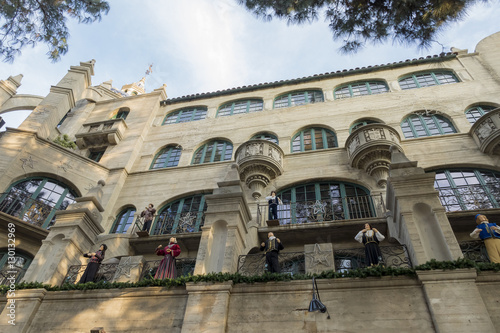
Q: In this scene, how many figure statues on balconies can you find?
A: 7